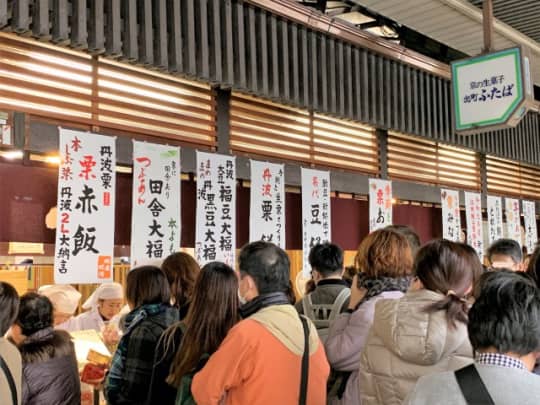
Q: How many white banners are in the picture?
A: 11